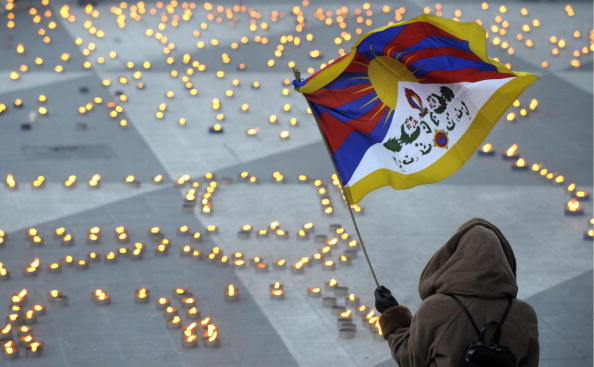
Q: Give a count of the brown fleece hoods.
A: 1